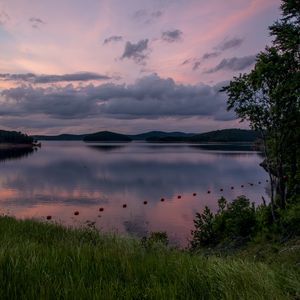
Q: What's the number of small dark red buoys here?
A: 15